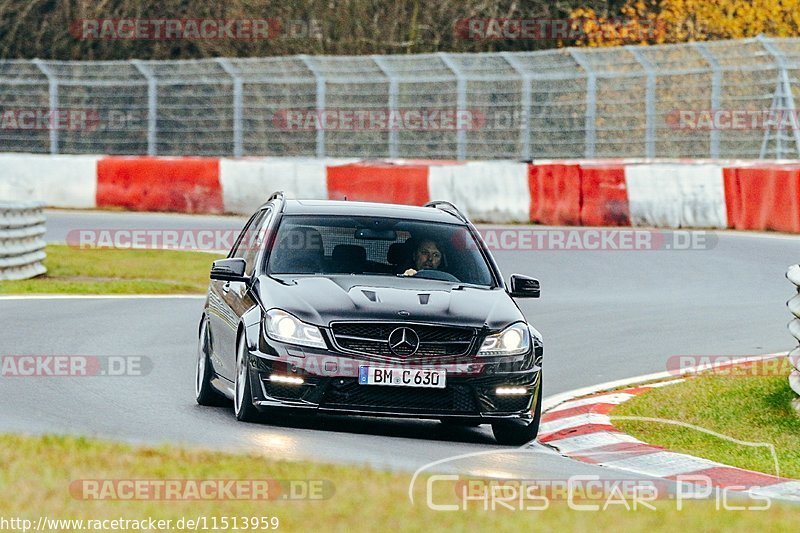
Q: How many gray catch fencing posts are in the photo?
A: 11